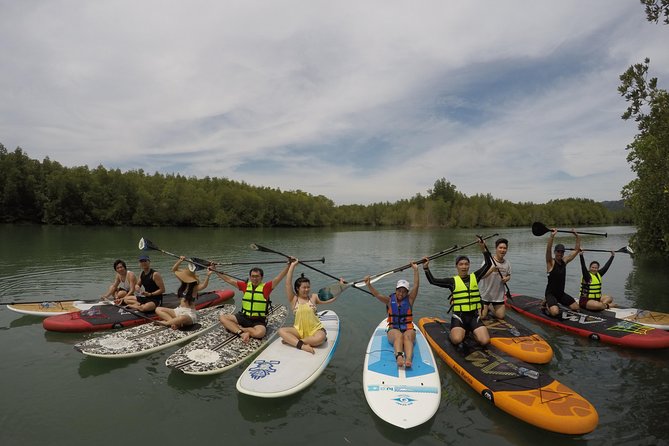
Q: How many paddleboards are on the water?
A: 10